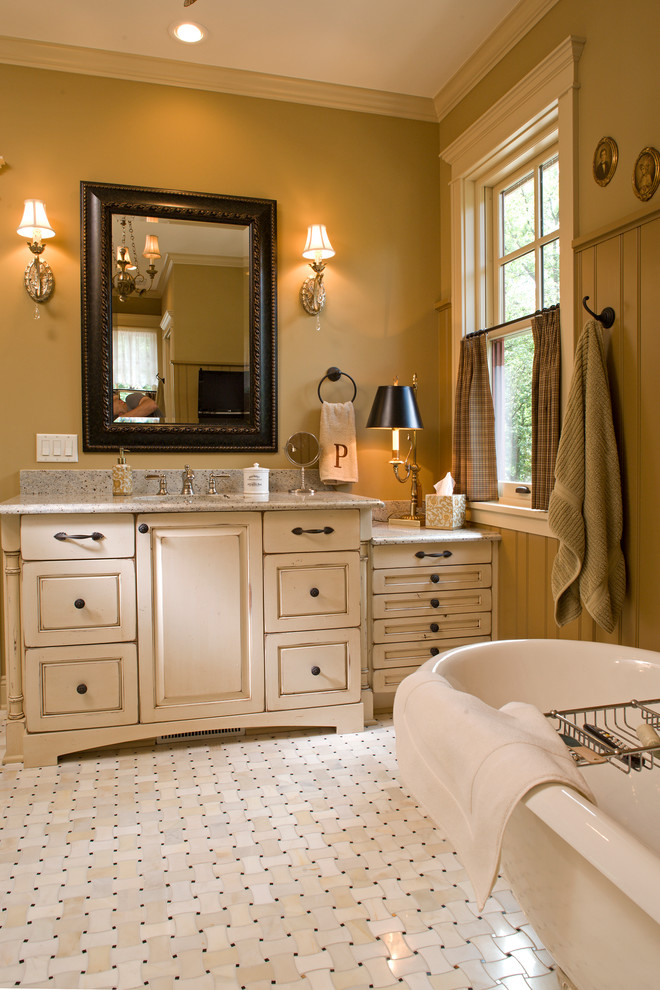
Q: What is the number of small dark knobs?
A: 9